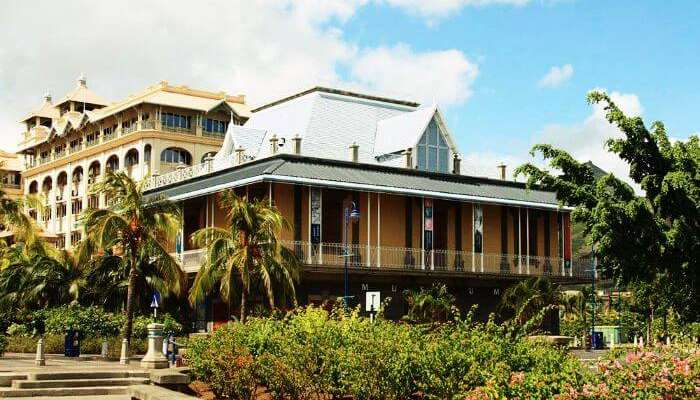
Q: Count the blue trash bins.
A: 2